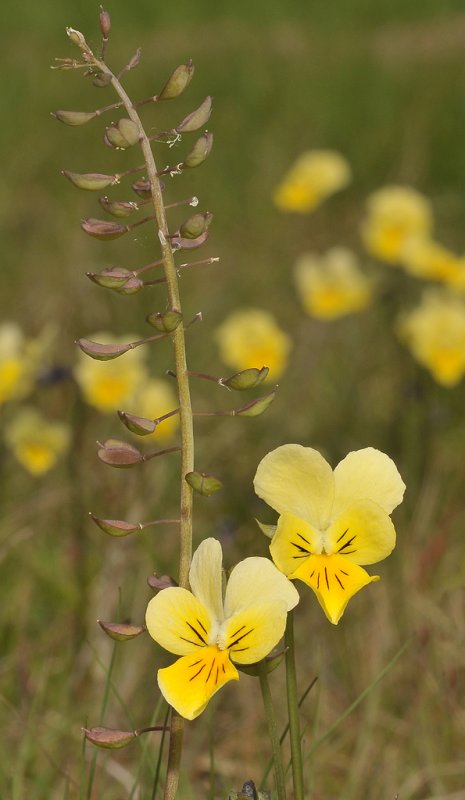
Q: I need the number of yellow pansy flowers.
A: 12